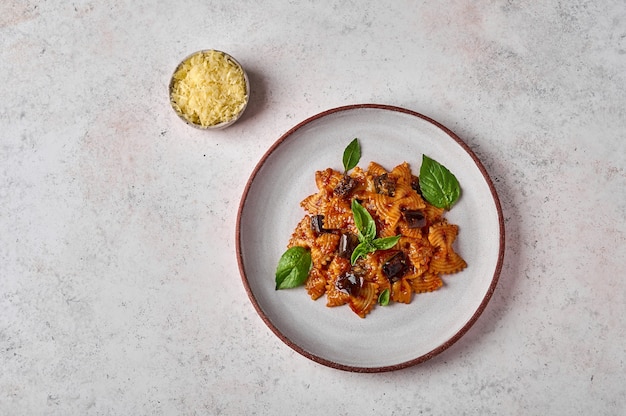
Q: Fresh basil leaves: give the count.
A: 7